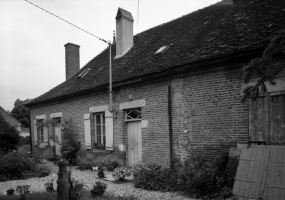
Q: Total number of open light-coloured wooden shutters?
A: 4